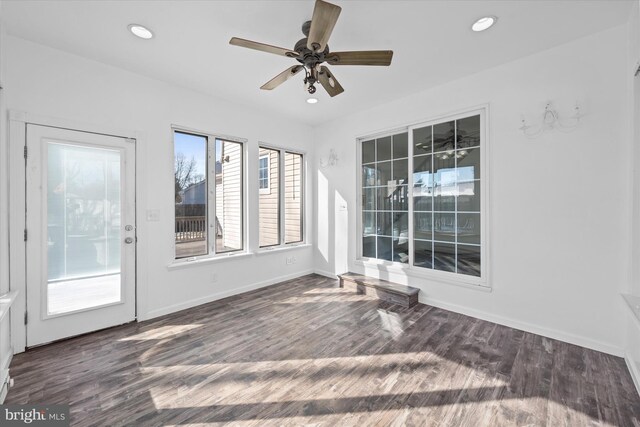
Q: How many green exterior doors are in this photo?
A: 0